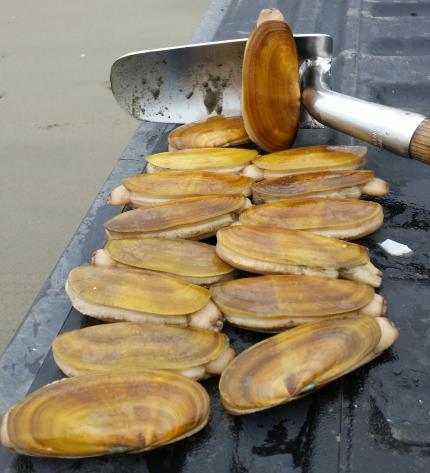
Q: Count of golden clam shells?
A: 15